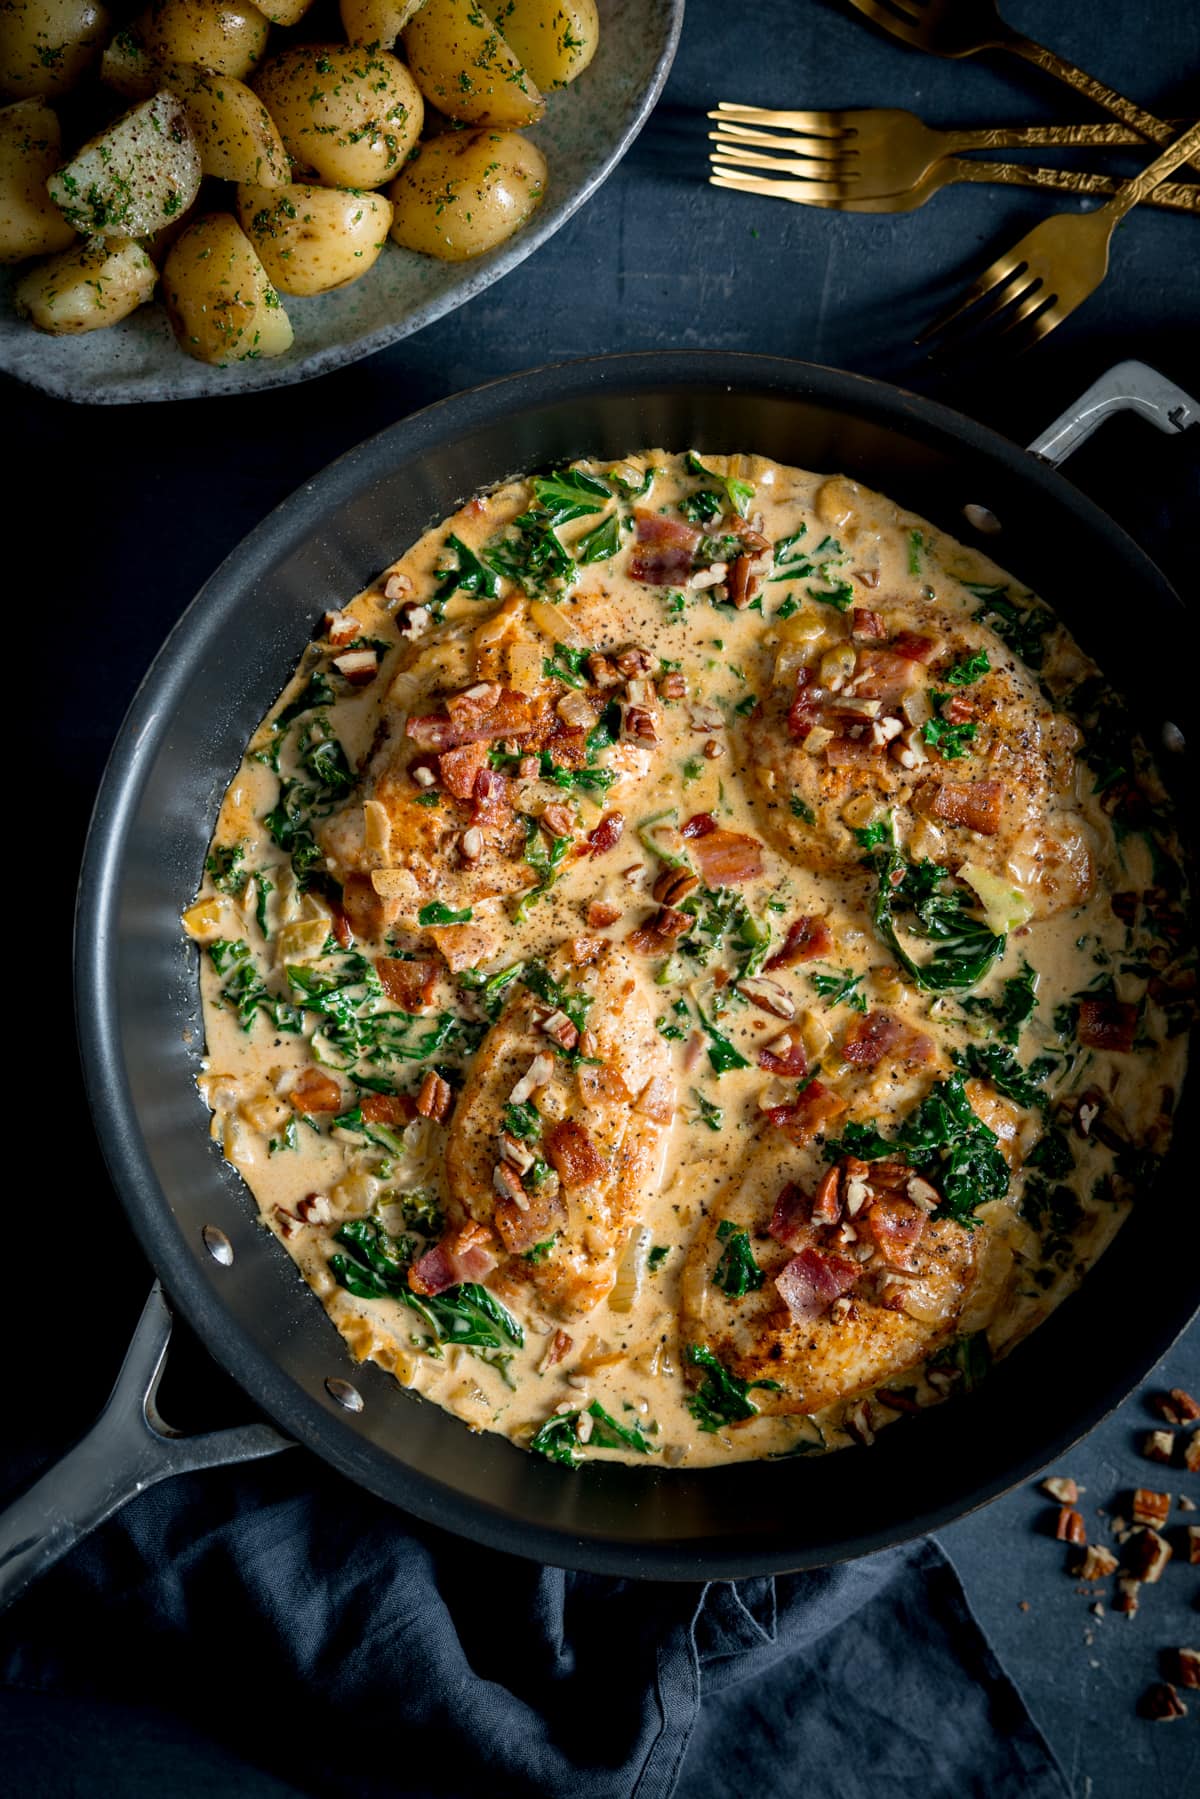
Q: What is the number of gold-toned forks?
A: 4